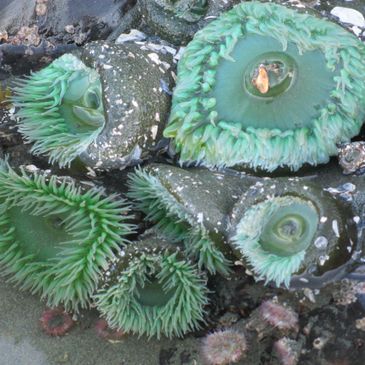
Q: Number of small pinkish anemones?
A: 5